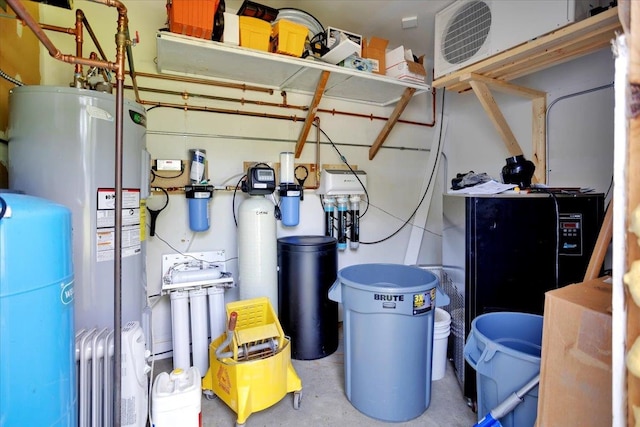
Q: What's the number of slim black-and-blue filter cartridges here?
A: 3